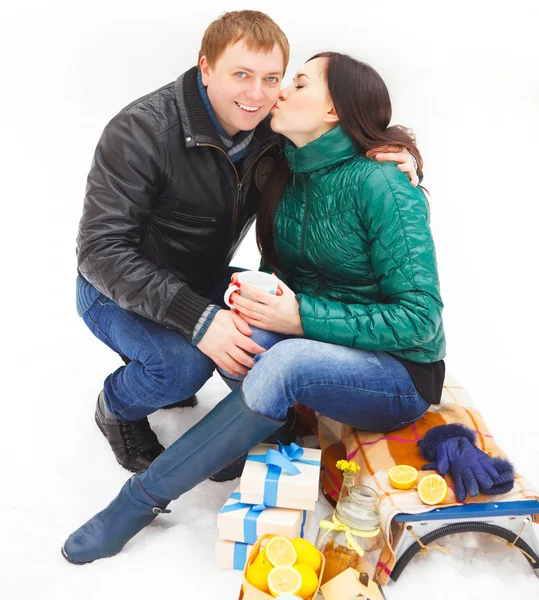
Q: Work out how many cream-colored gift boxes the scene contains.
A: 3